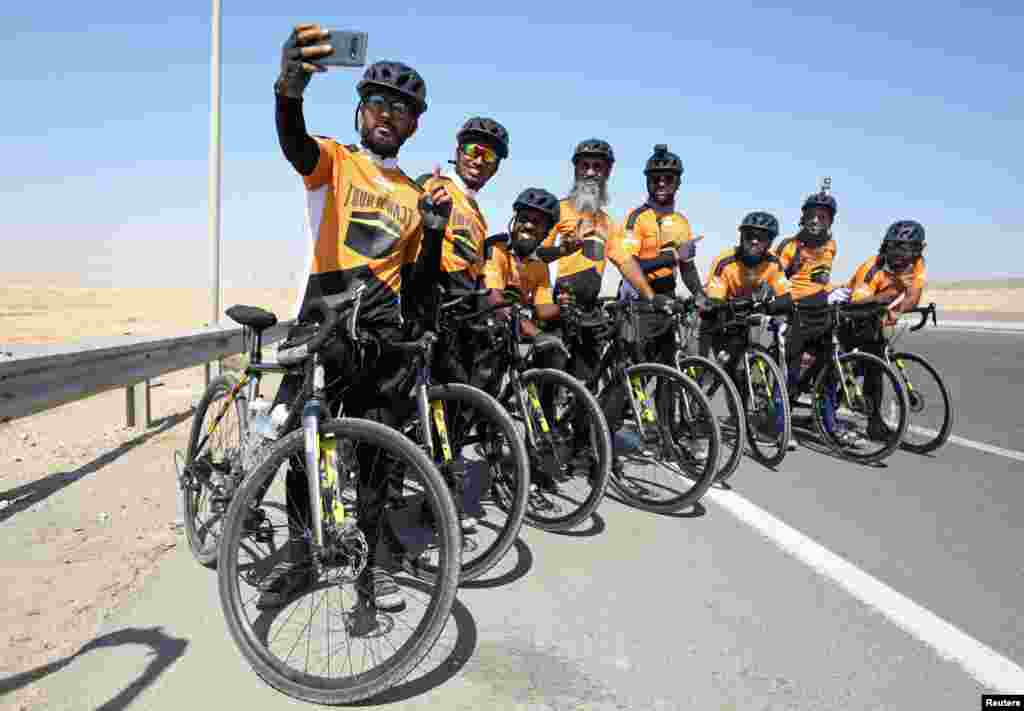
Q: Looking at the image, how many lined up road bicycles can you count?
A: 8